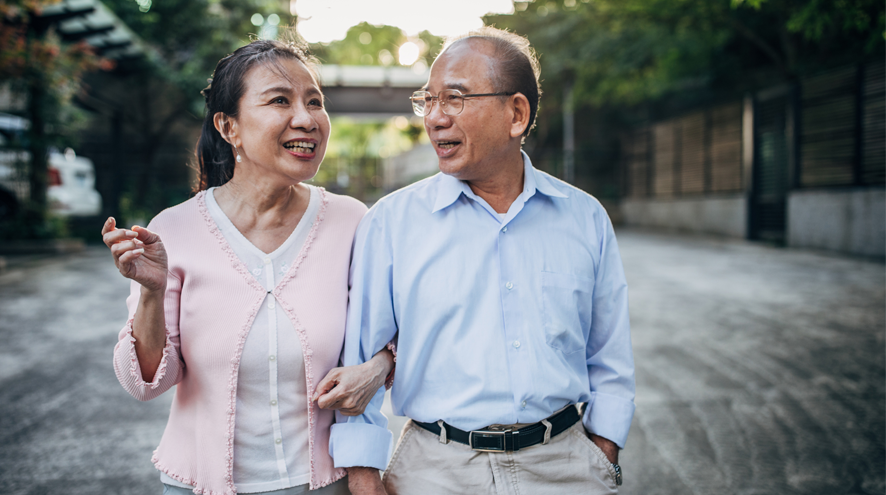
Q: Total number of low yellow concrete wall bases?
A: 0